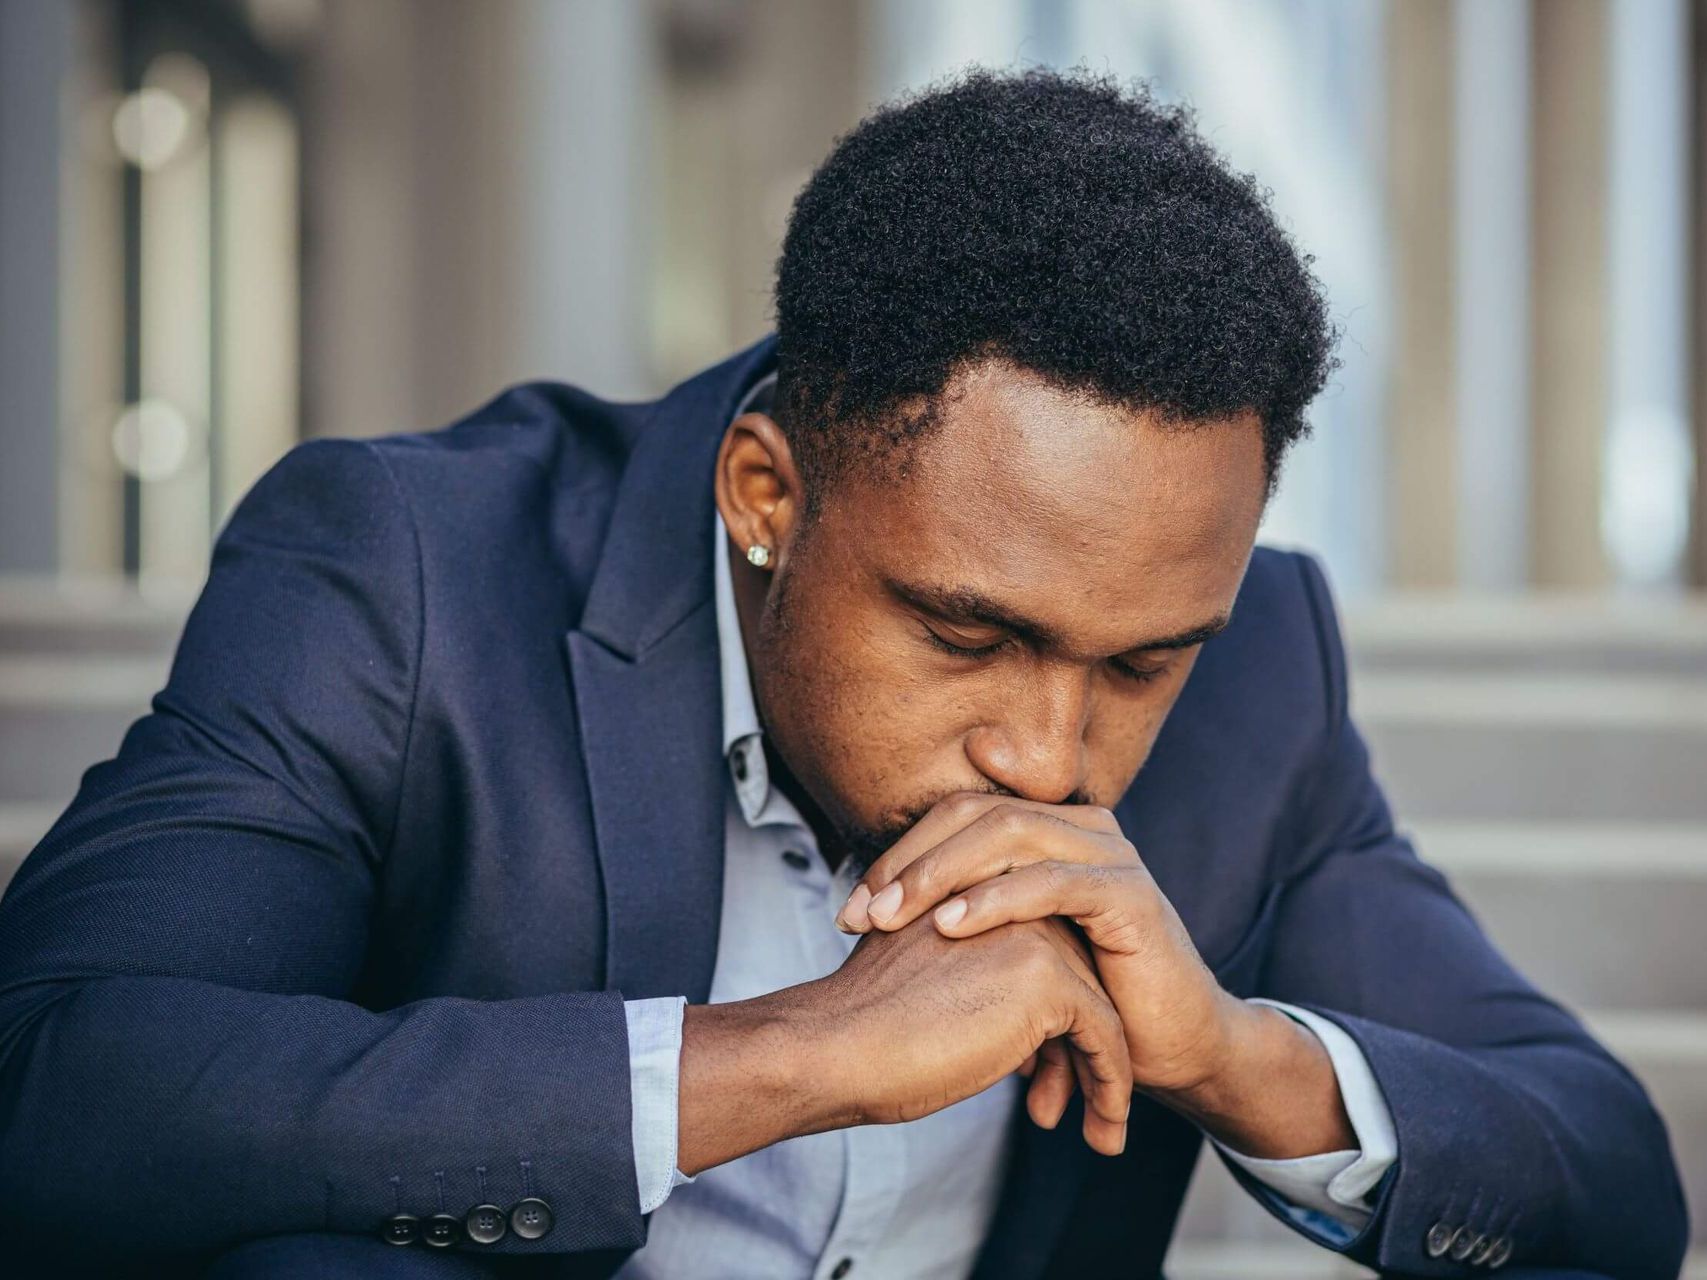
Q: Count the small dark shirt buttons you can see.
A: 3